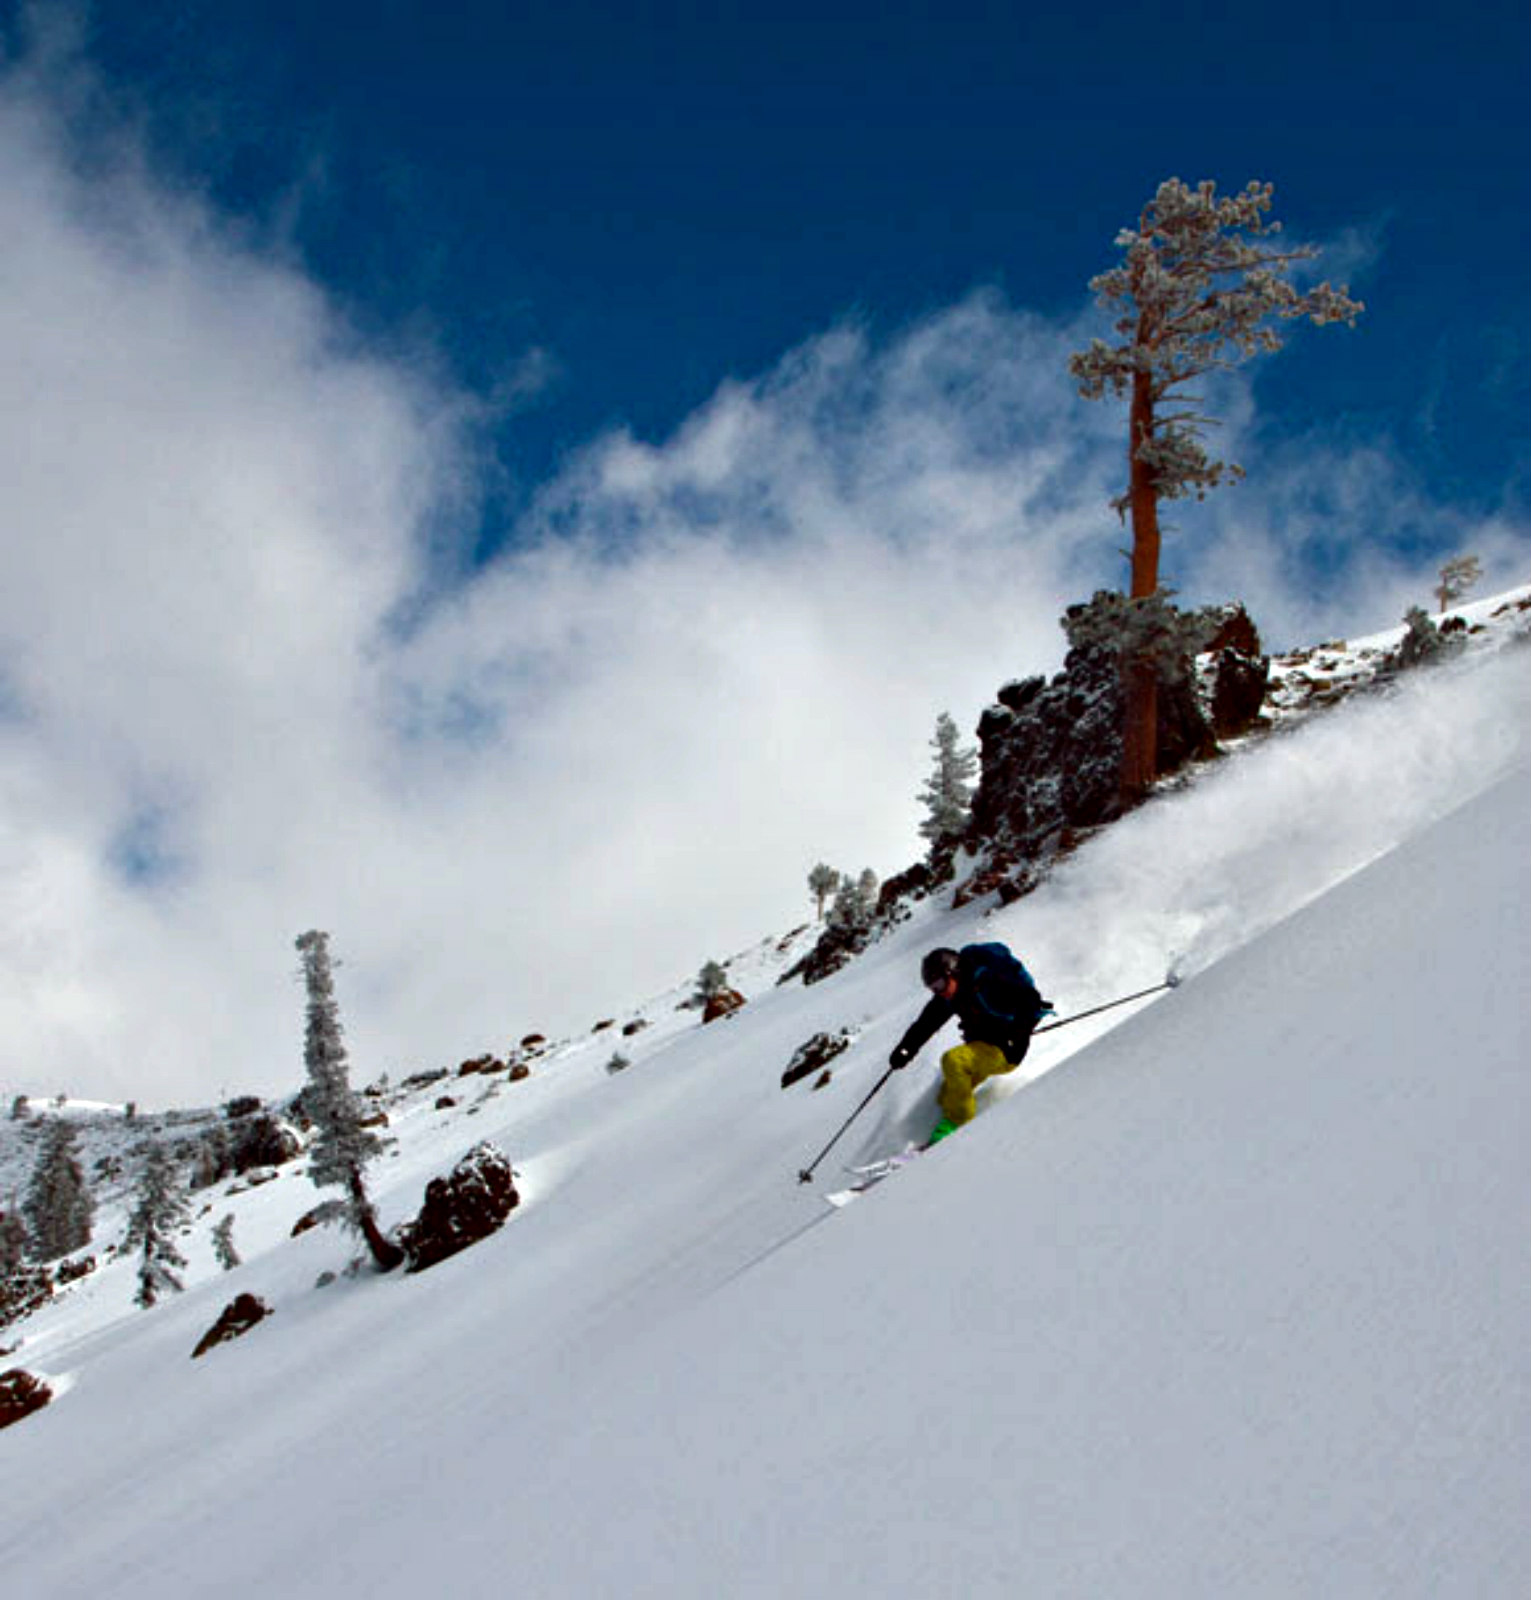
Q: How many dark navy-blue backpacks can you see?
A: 1